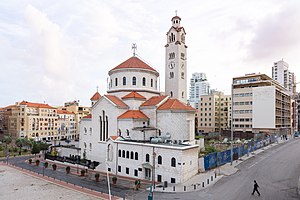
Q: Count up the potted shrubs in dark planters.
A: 9